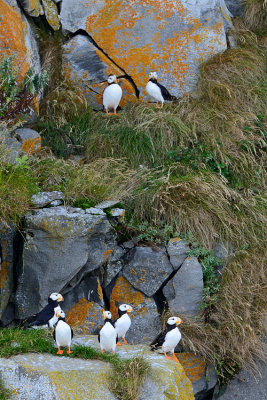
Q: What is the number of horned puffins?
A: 7